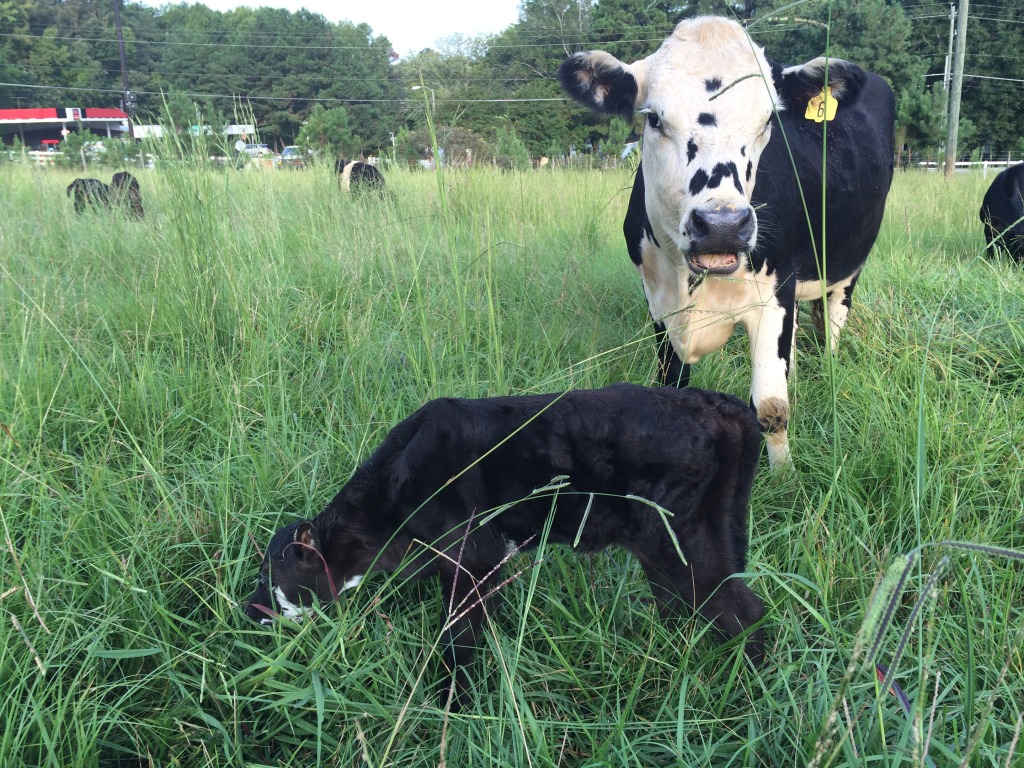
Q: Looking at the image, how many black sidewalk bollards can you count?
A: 0